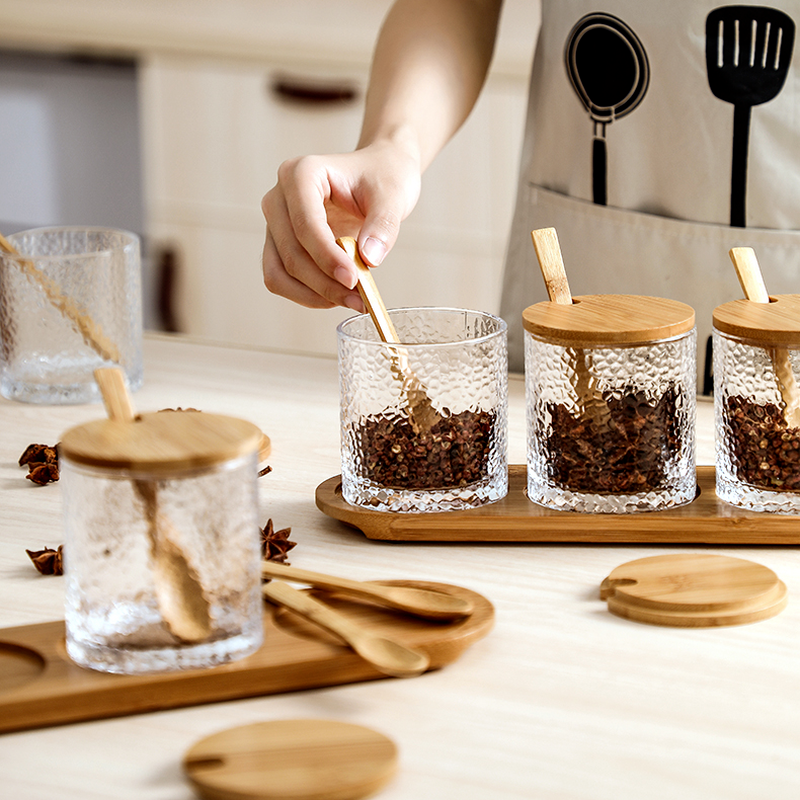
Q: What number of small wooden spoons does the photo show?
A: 7